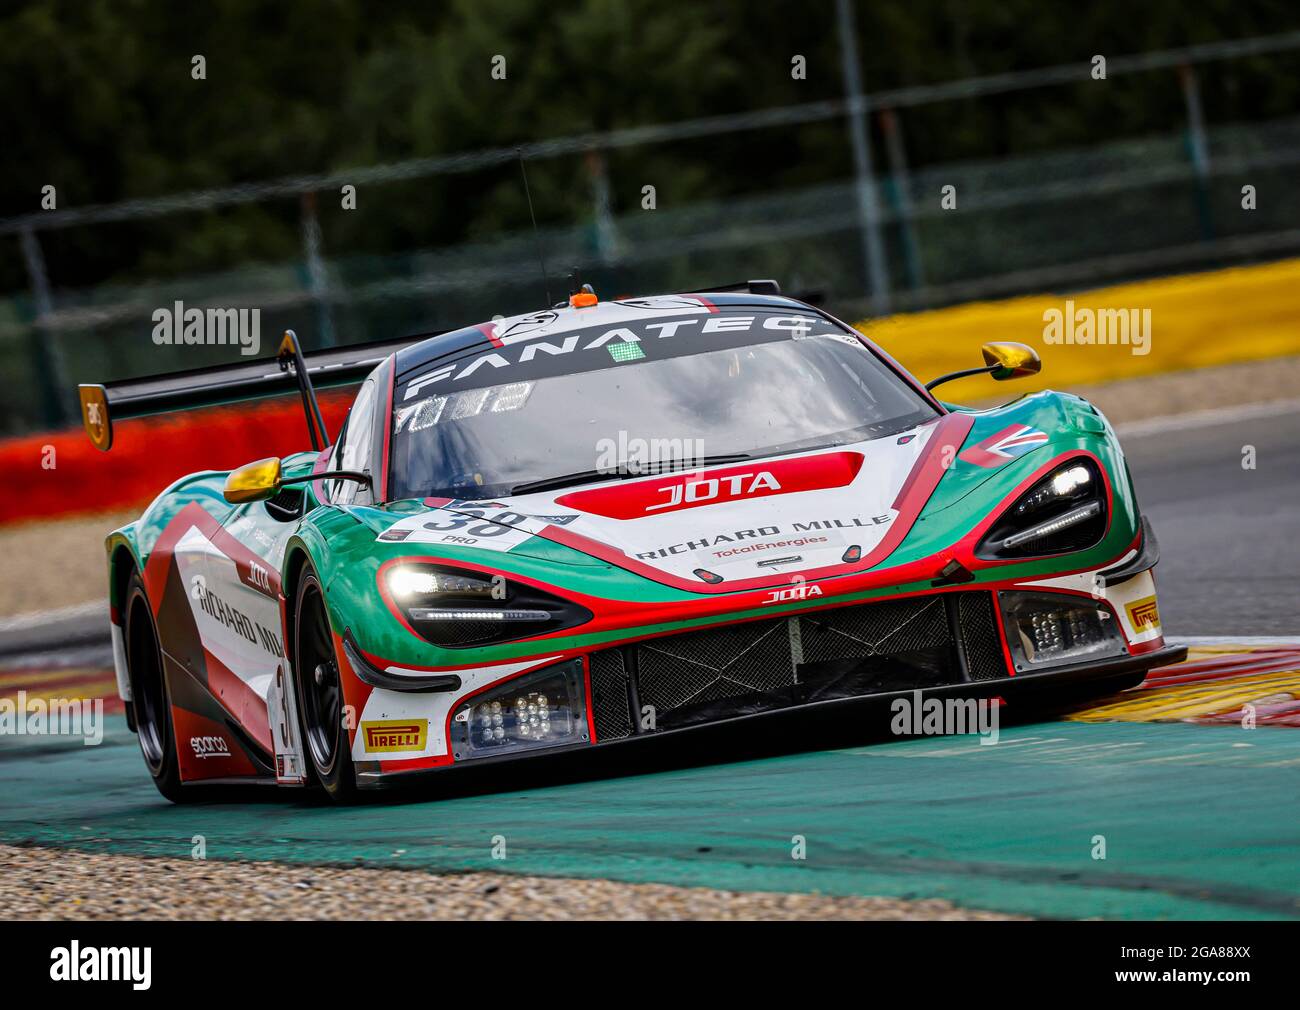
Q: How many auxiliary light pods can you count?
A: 2